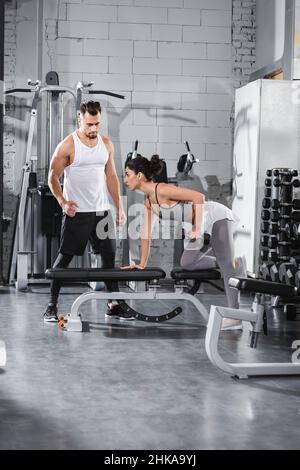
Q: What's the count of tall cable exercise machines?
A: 1